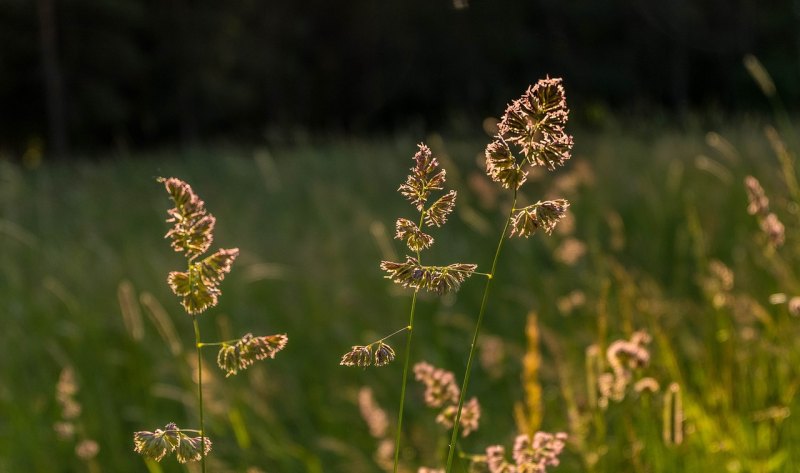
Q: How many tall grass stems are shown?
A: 3